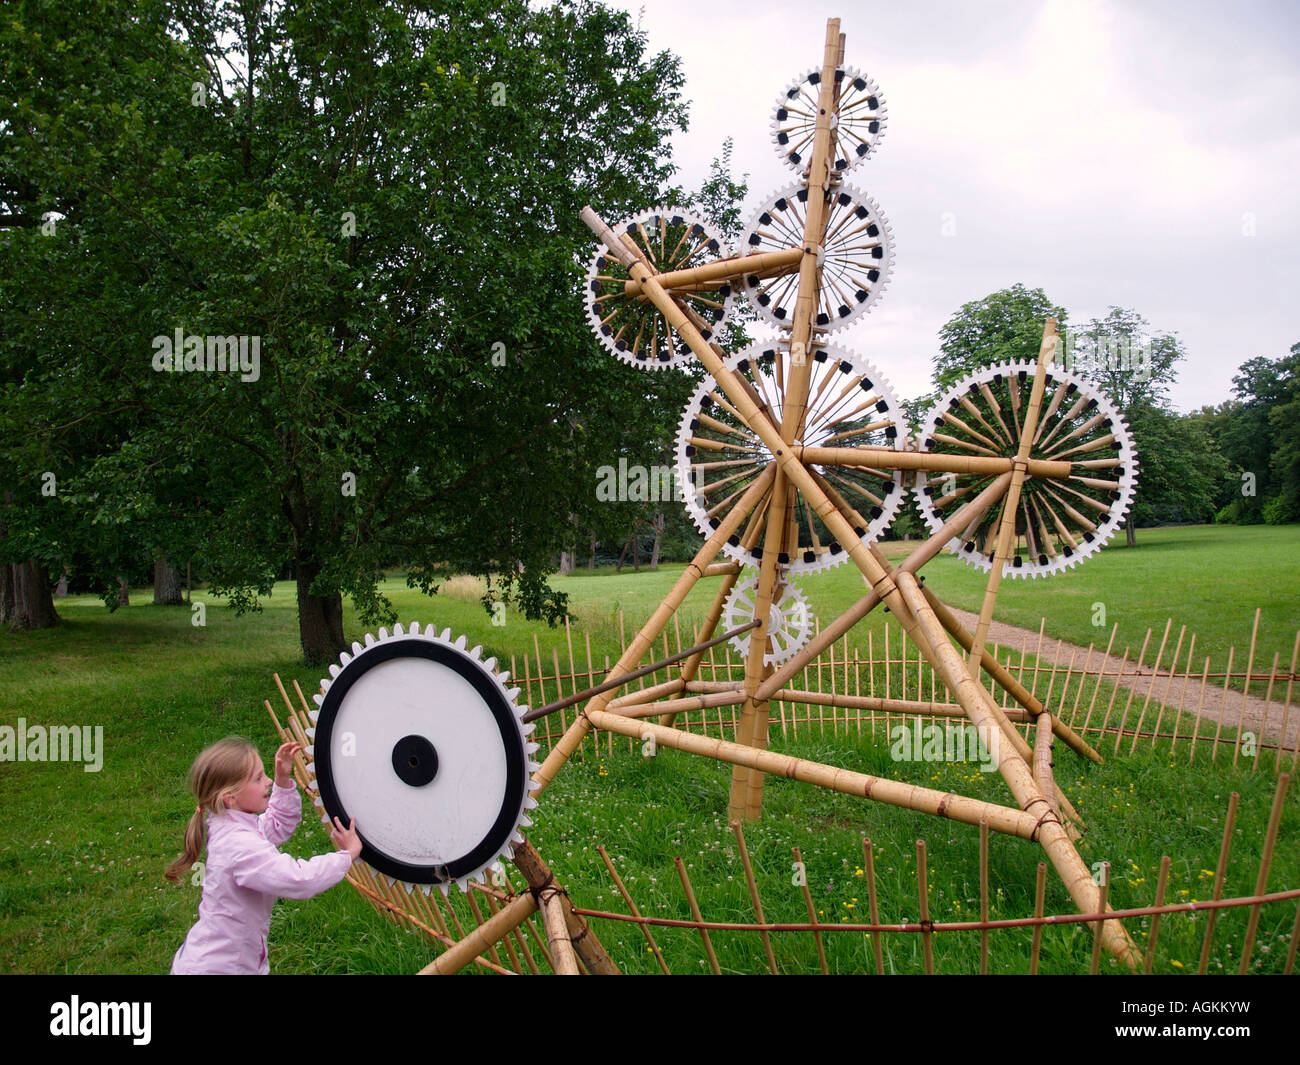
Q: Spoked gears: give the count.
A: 6